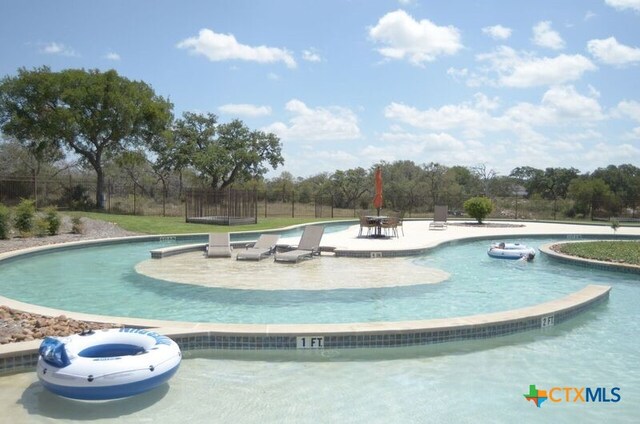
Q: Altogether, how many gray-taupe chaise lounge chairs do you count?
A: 4